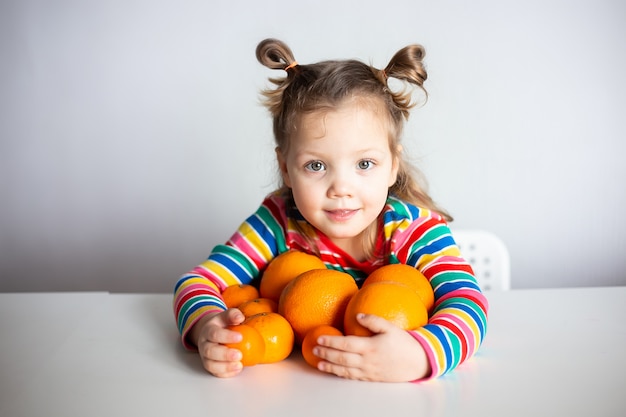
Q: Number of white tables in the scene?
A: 1